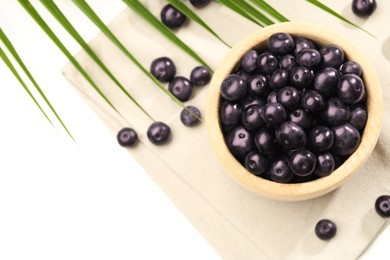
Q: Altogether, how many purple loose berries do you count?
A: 11